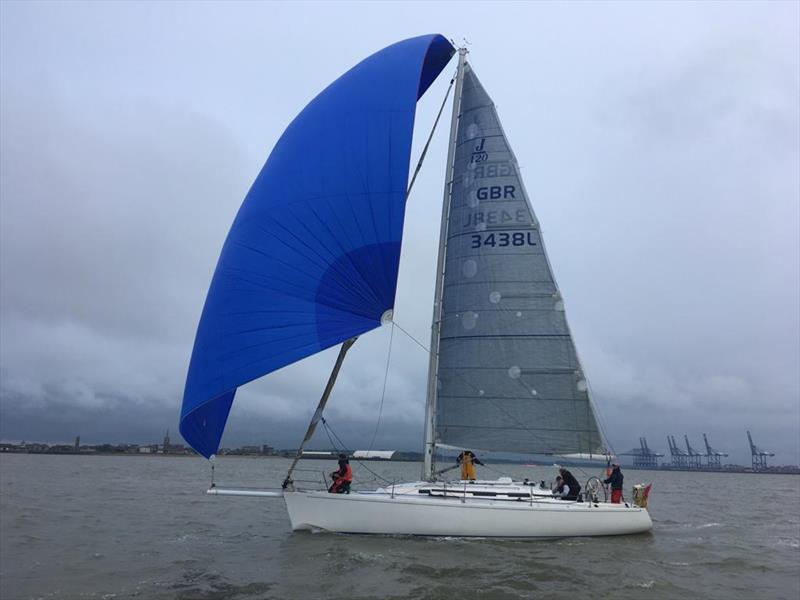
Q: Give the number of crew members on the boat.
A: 5